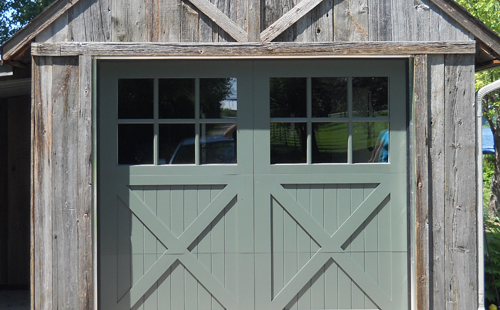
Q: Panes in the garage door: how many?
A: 12